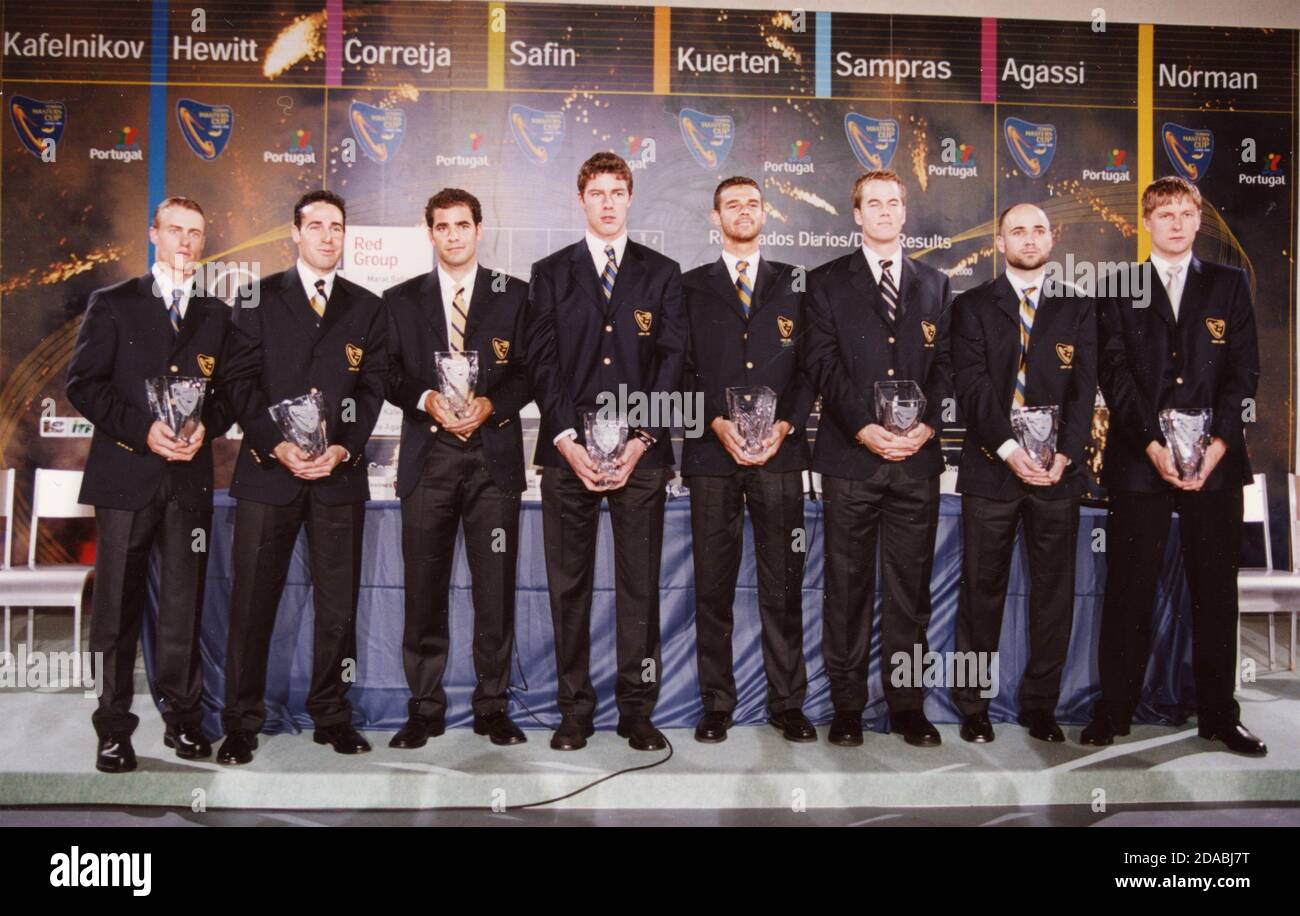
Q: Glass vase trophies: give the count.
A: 8